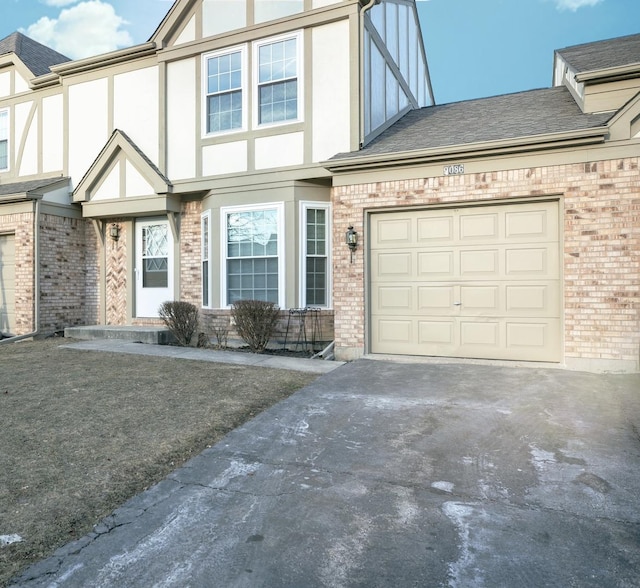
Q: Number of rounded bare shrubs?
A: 2